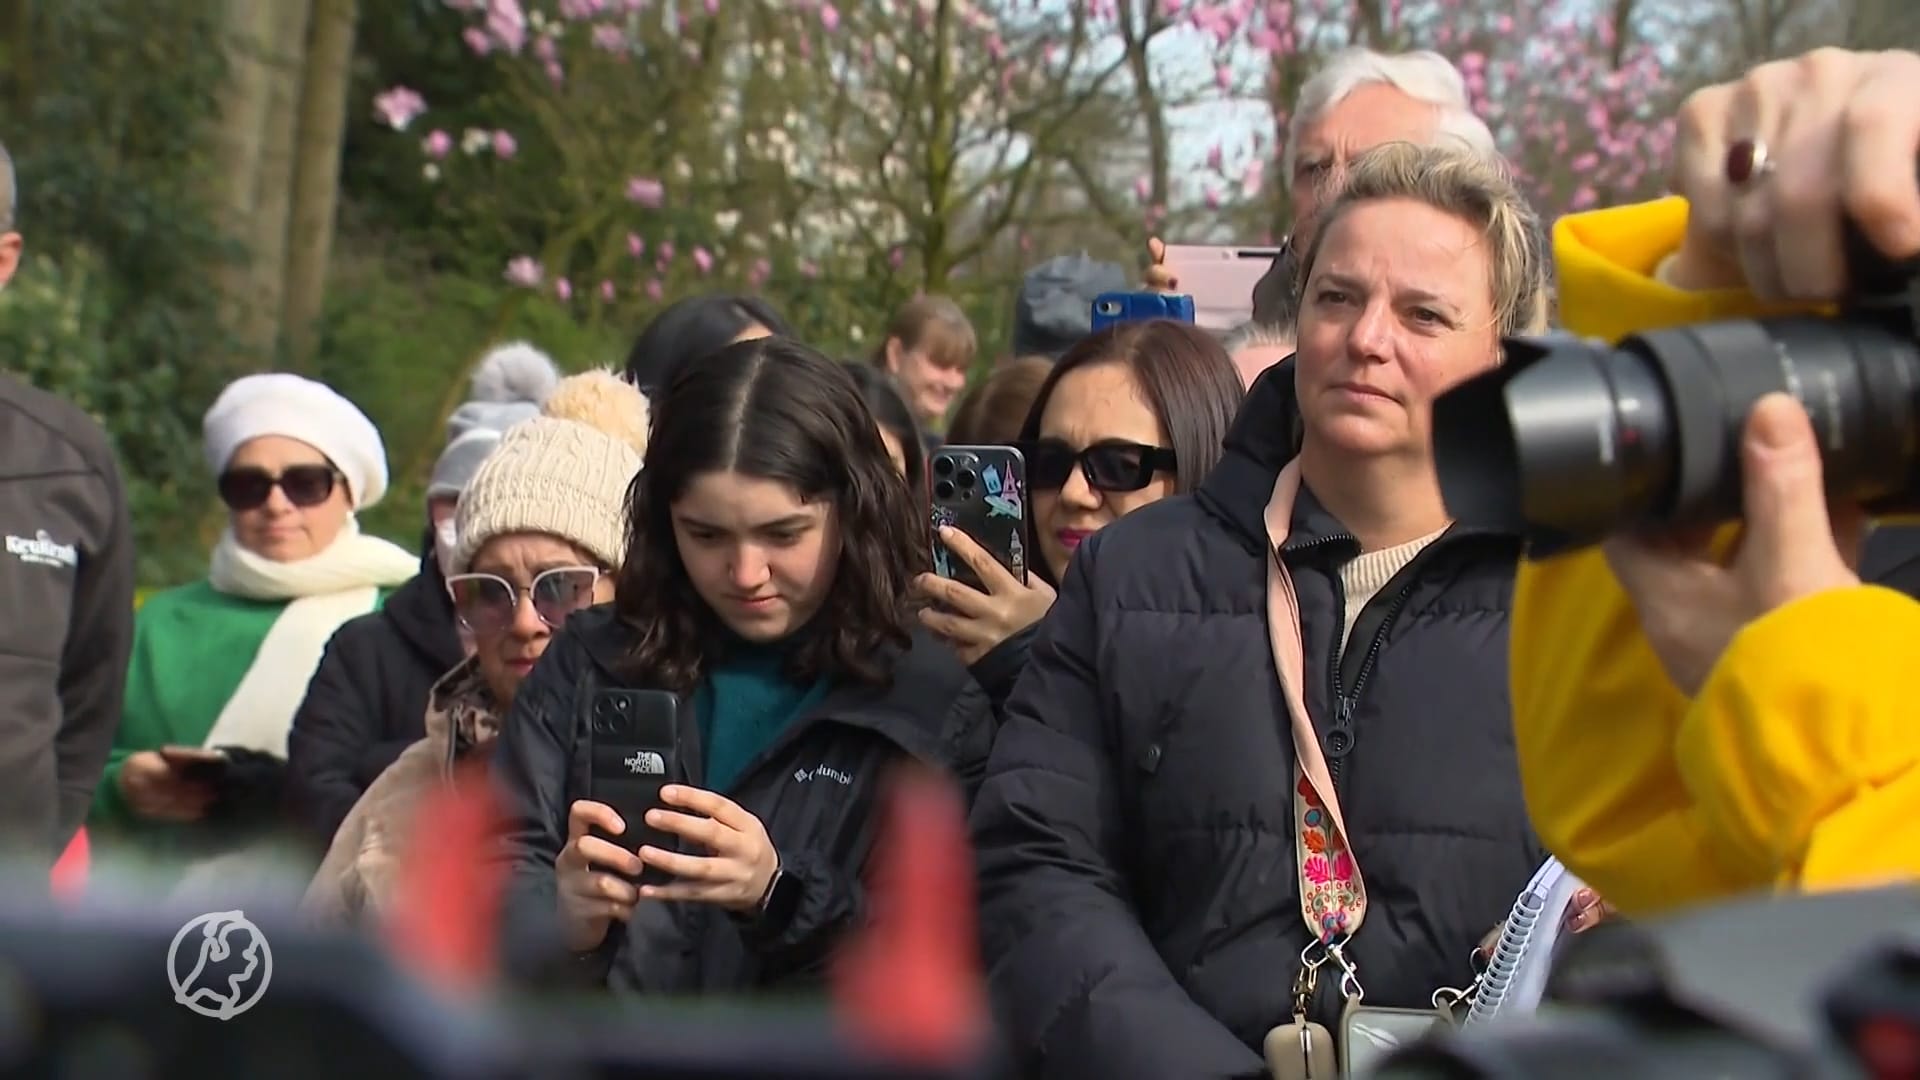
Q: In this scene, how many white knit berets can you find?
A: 1